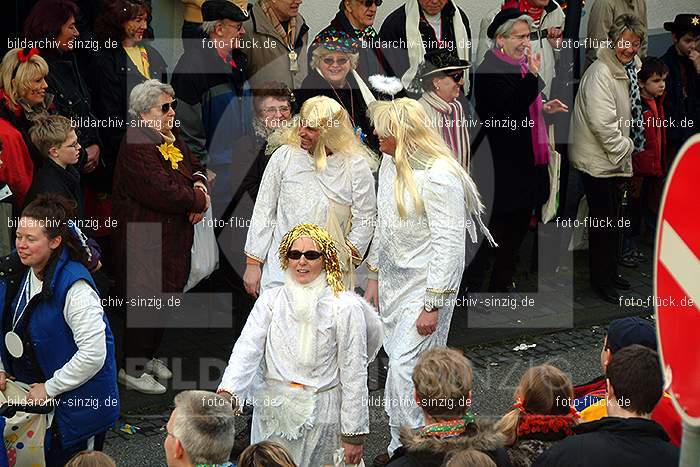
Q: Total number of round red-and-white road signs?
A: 1